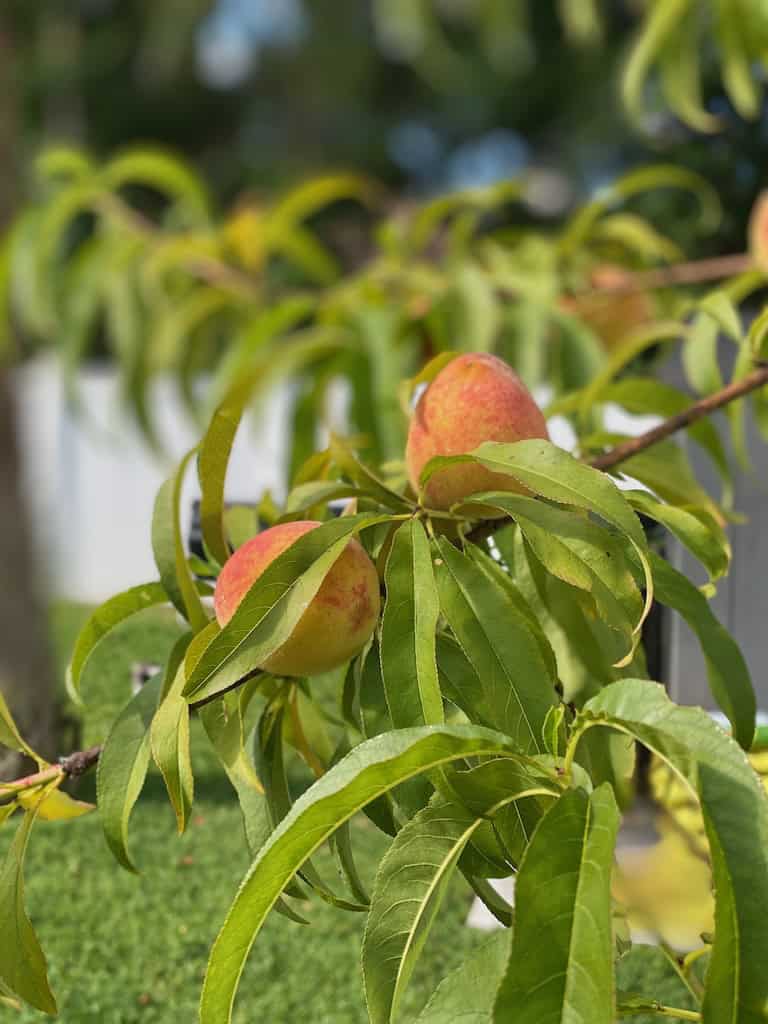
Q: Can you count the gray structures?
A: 1